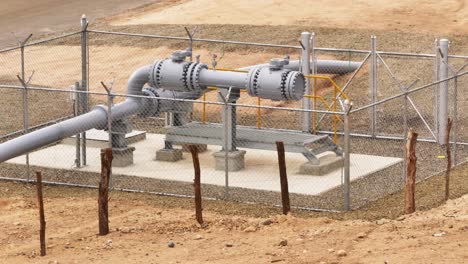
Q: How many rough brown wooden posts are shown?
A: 6